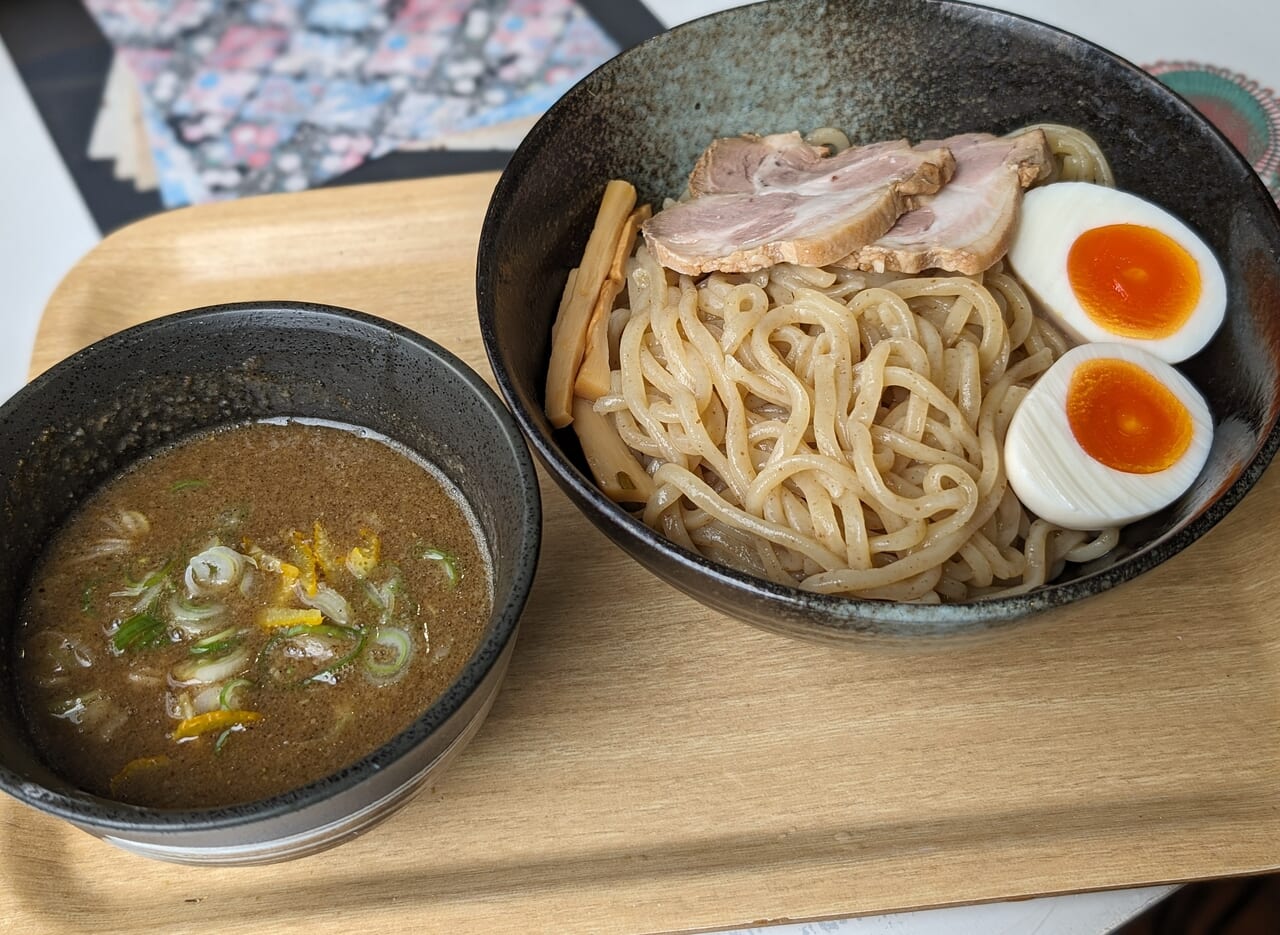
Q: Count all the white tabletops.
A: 1